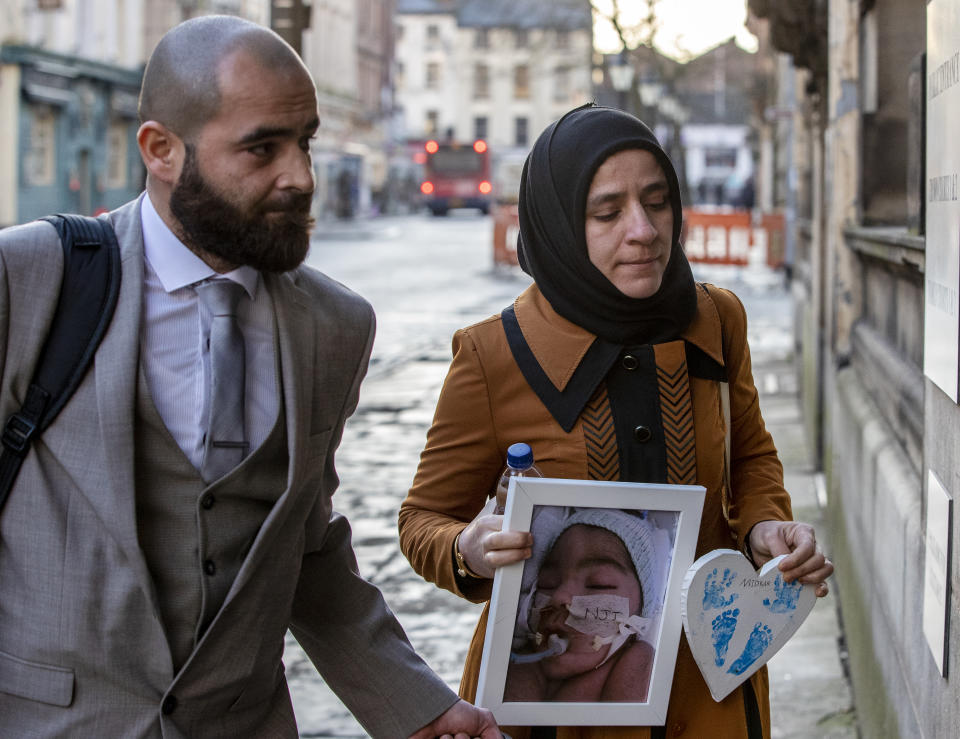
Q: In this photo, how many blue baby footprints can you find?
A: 2